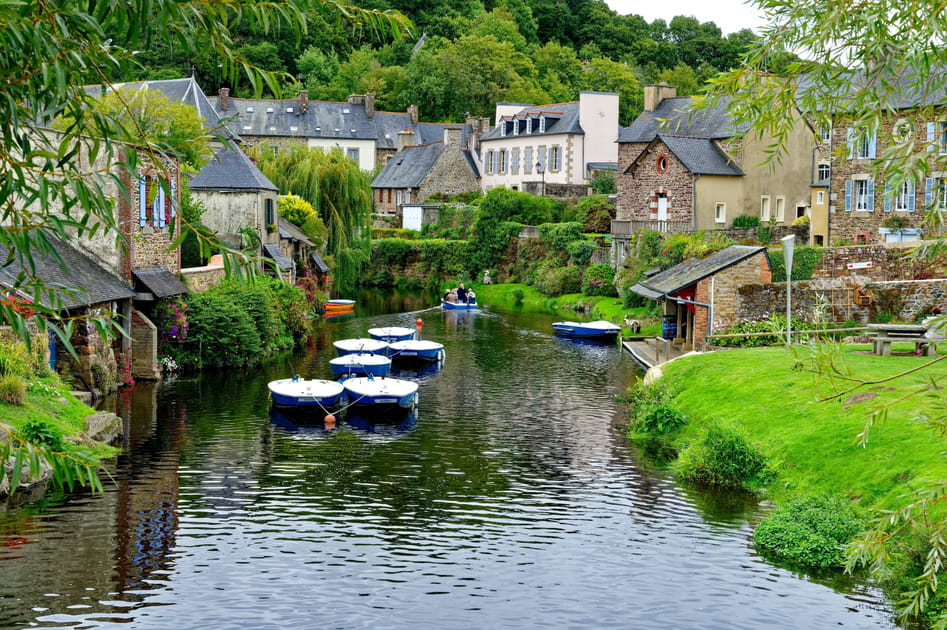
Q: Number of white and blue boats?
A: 8